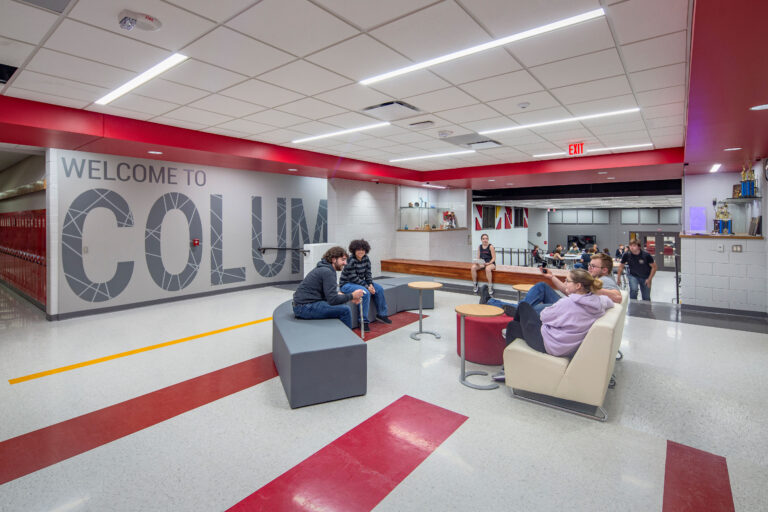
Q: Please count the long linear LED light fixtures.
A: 6